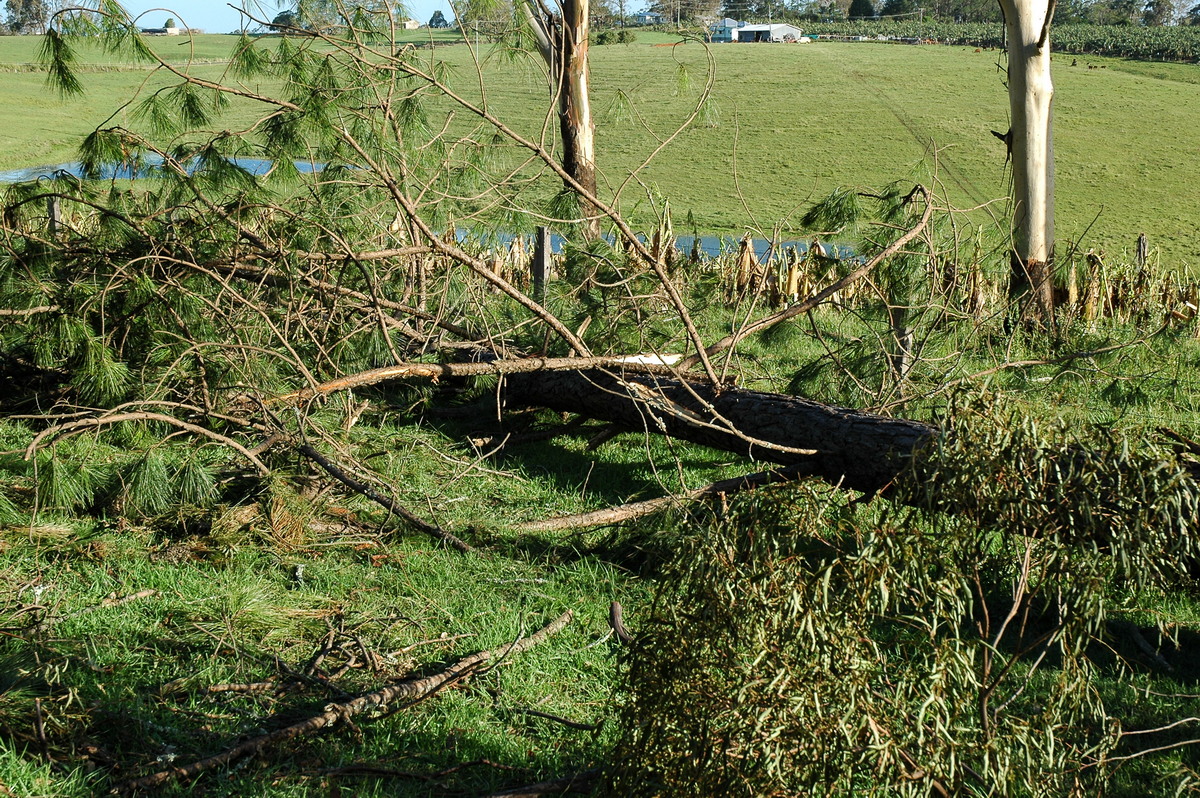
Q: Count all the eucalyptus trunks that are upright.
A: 2